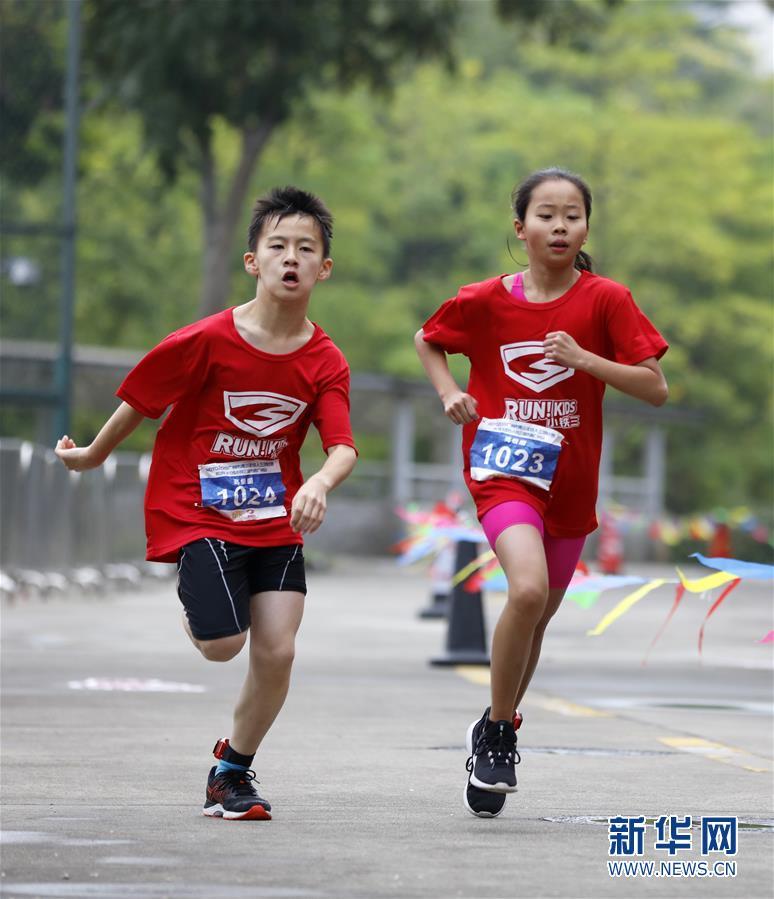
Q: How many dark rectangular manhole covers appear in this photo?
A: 0